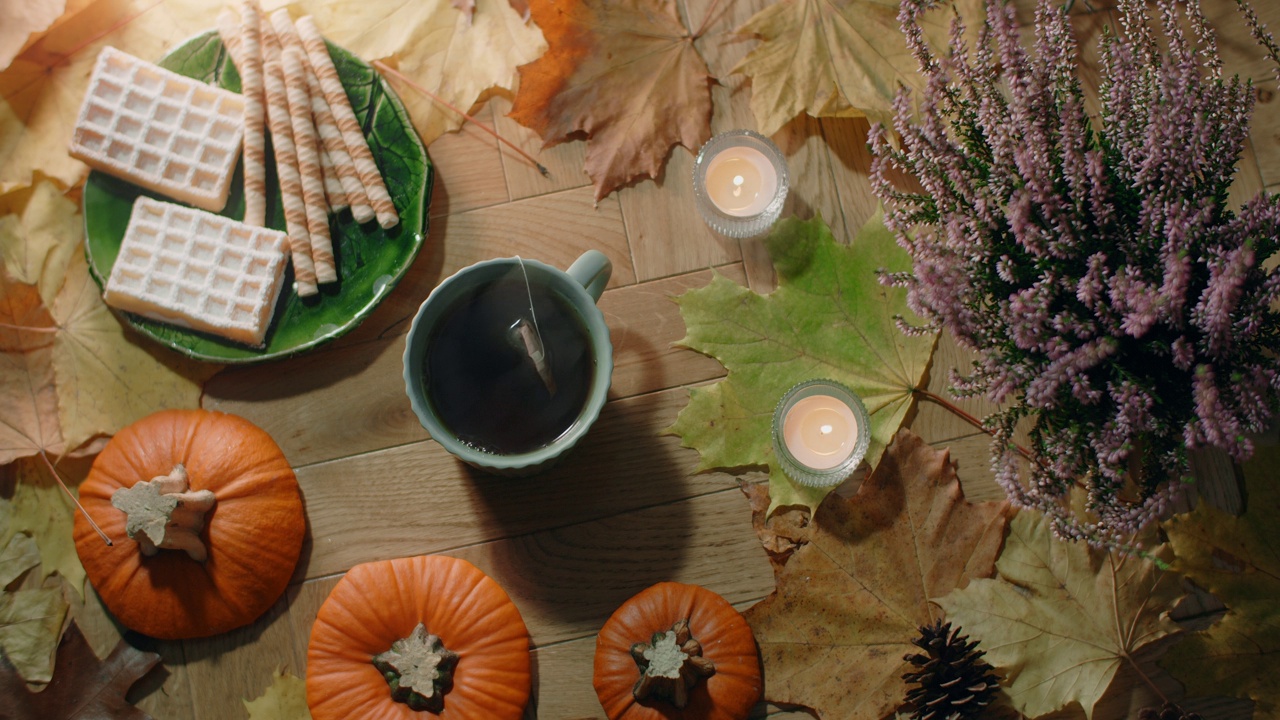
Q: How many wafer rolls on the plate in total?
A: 7